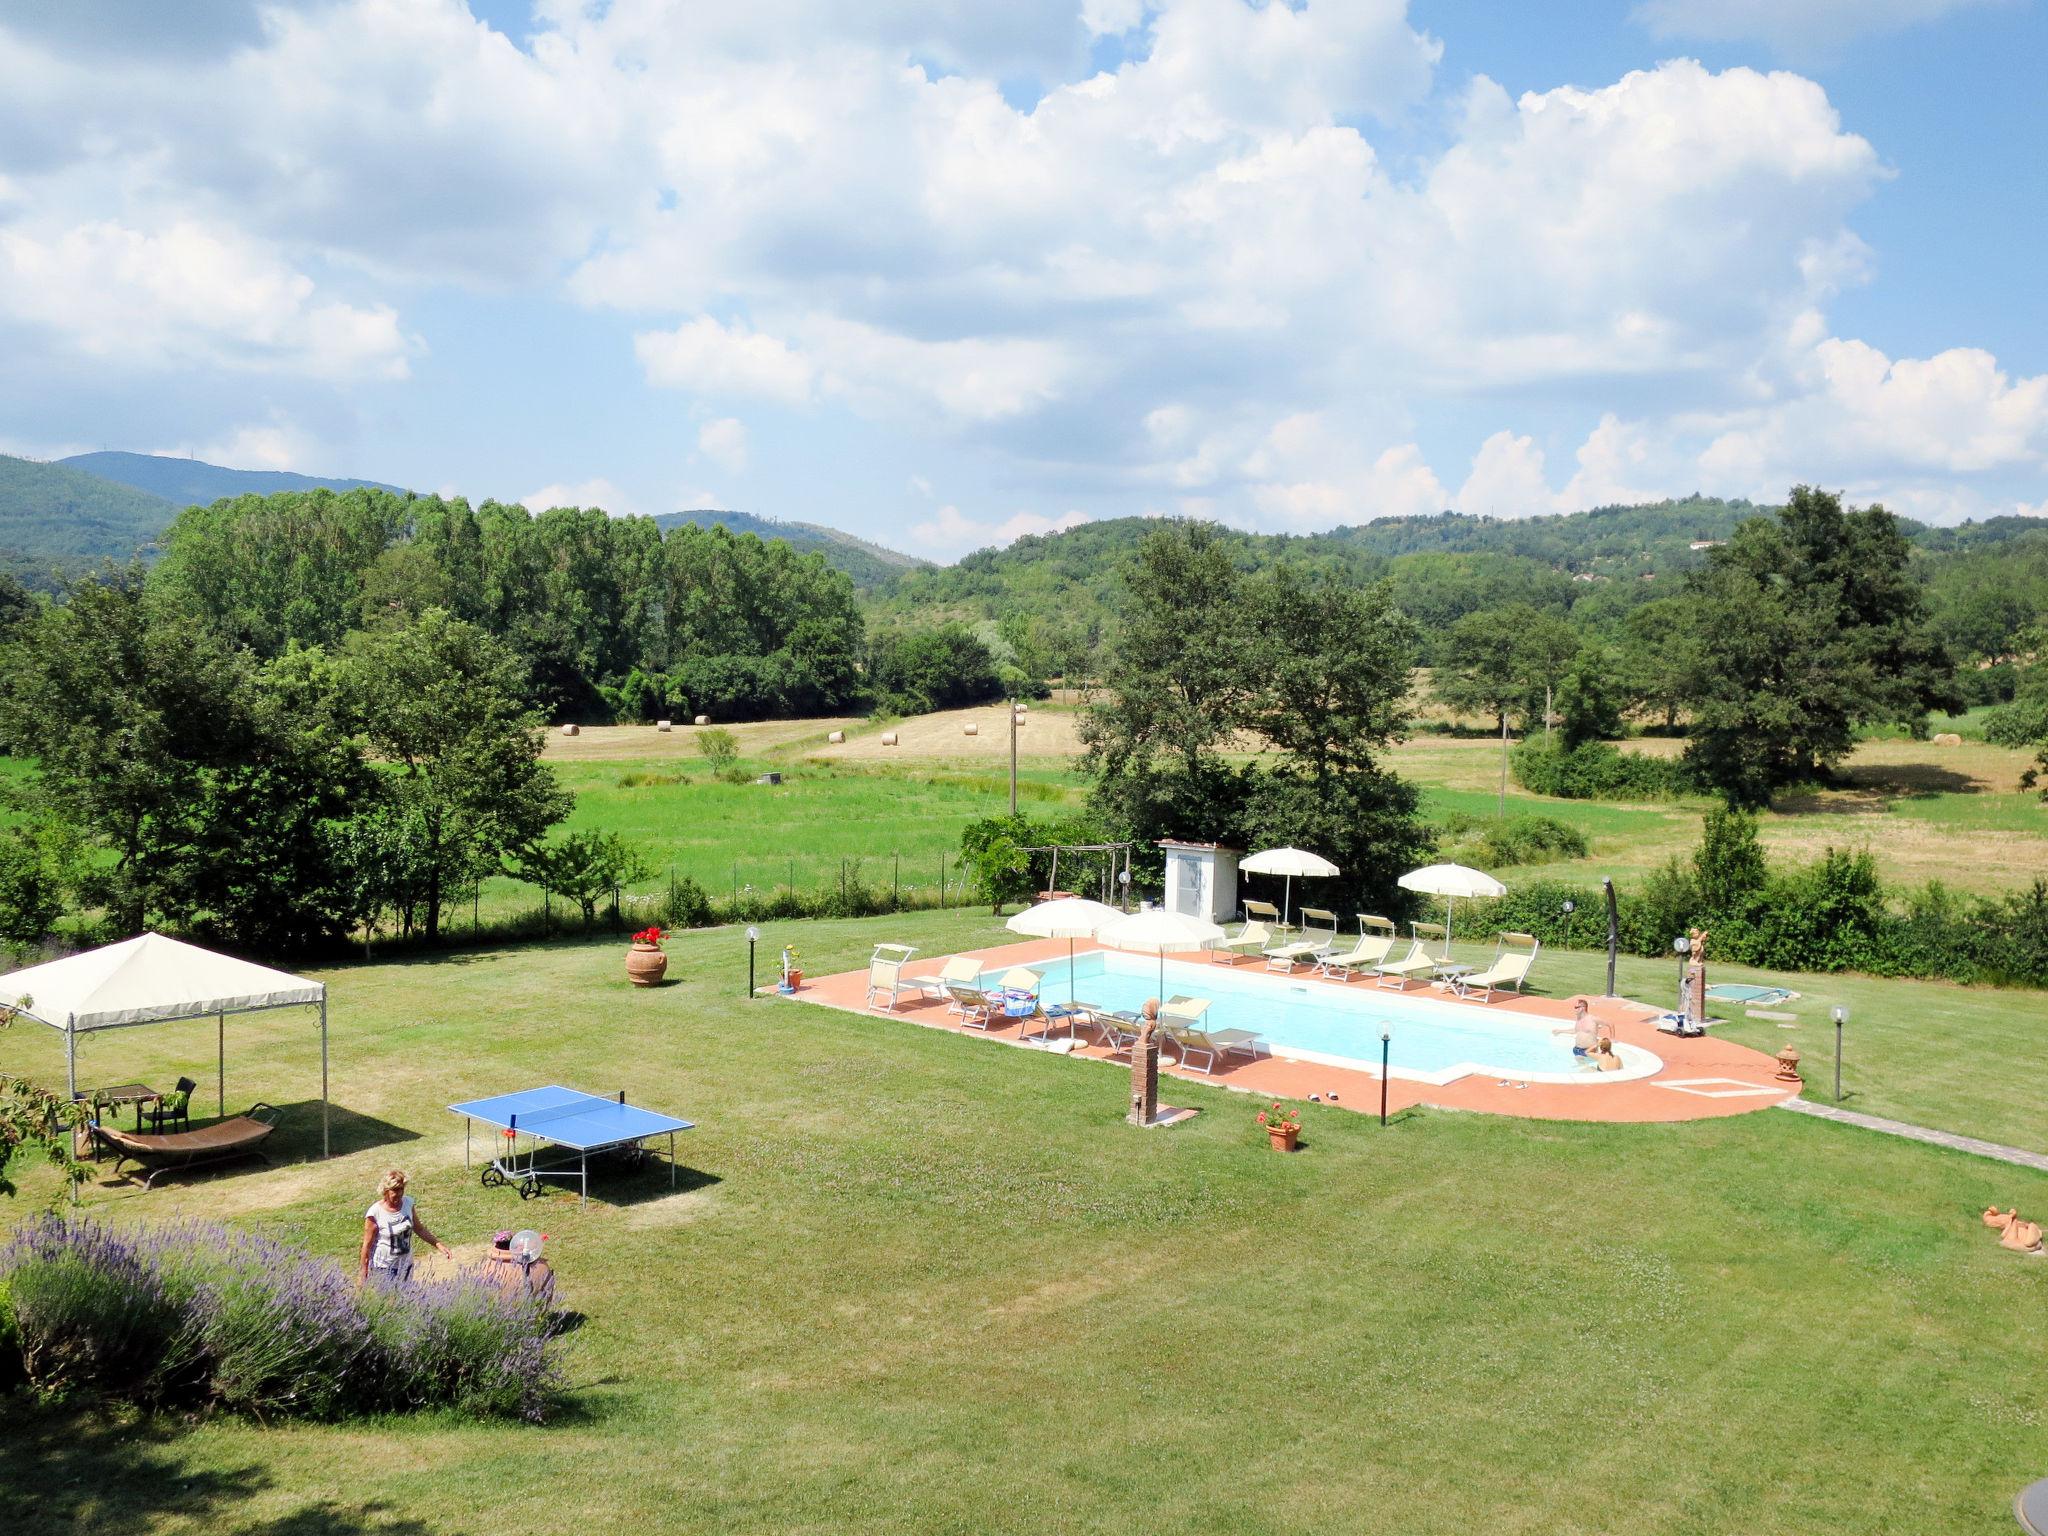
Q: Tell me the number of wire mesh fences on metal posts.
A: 1